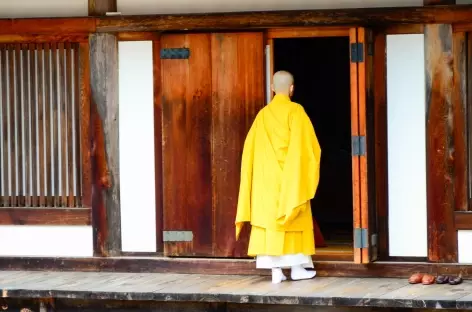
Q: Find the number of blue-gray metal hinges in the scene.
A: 5